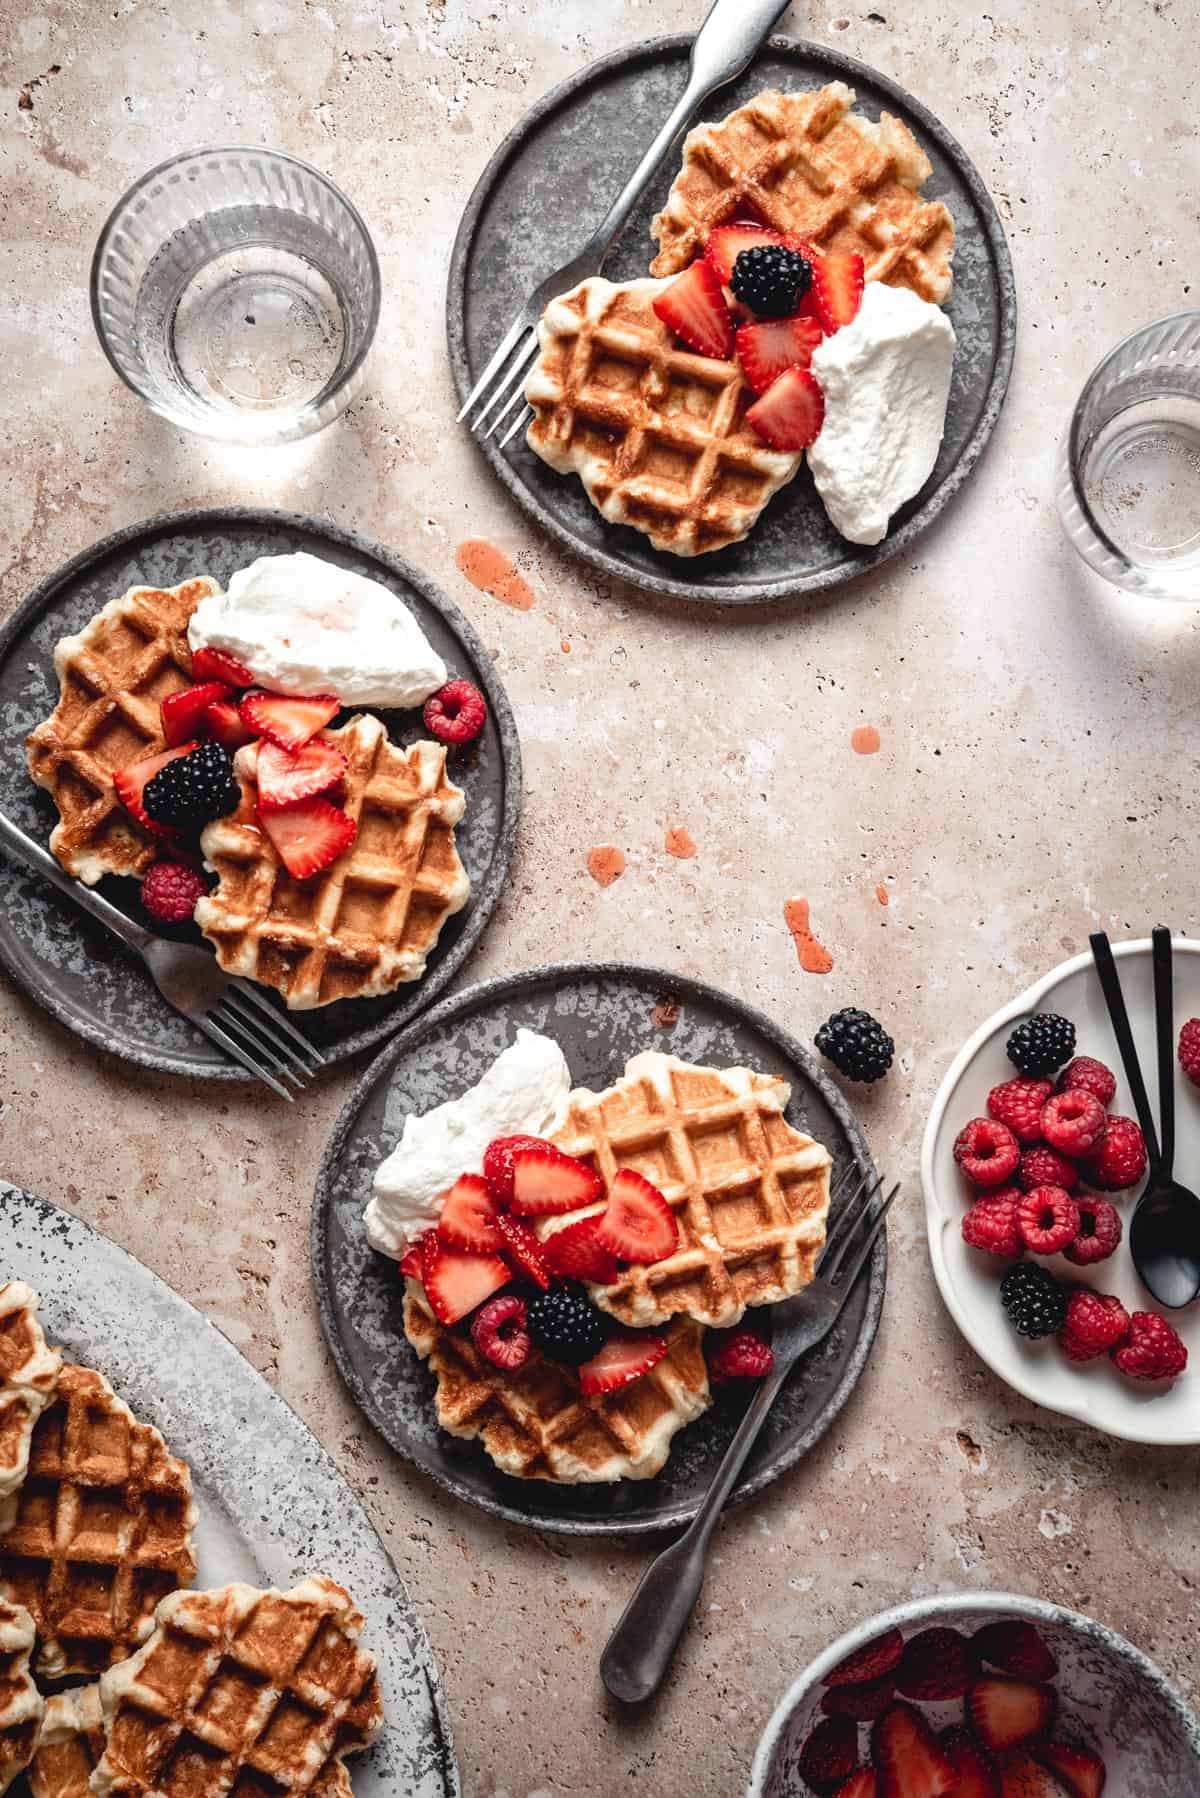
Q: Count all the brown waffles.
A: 11